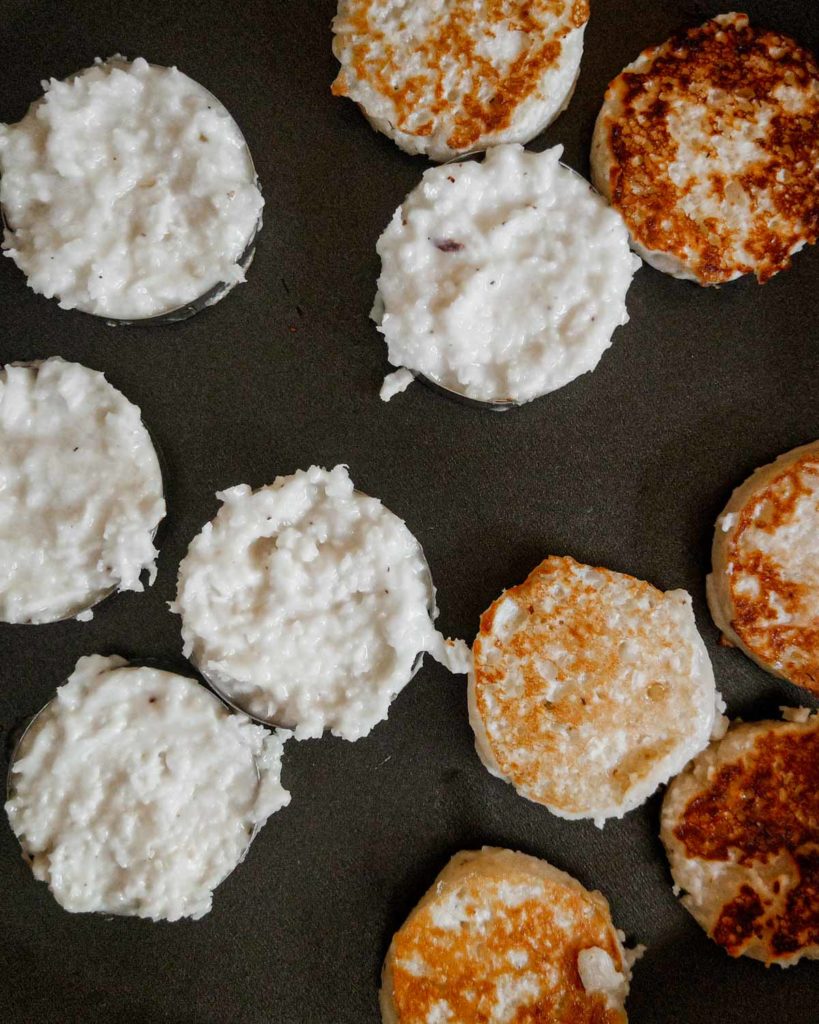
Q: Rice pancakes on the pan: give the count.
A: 11